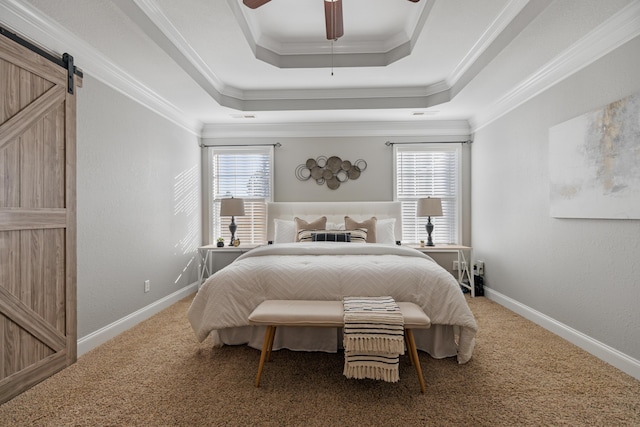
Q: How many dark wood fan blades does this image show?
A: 3